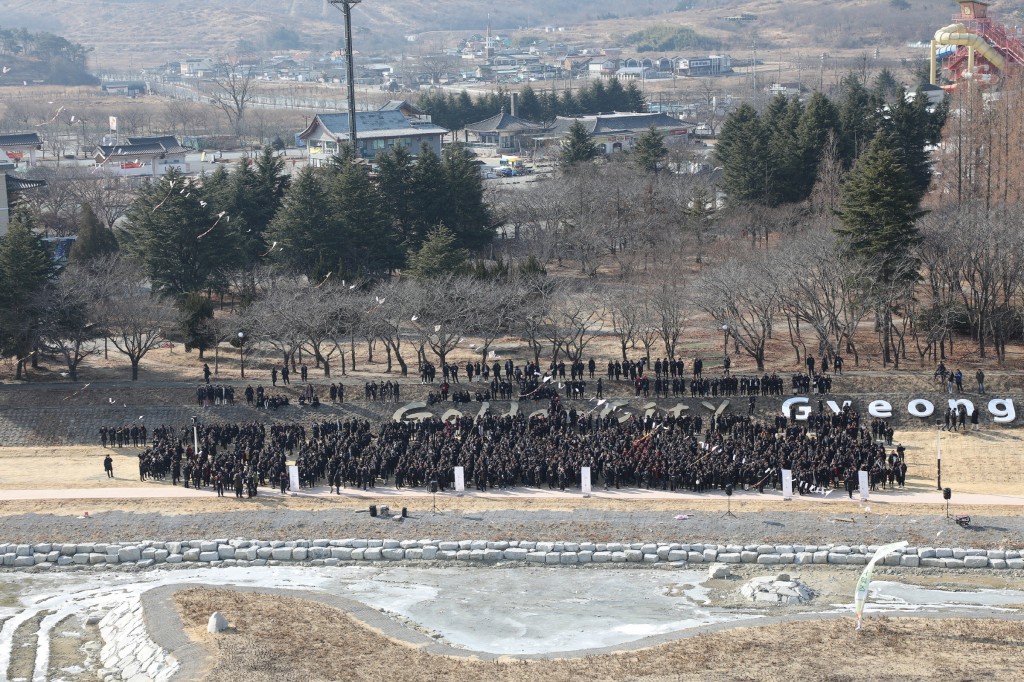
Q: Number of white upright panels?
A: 5